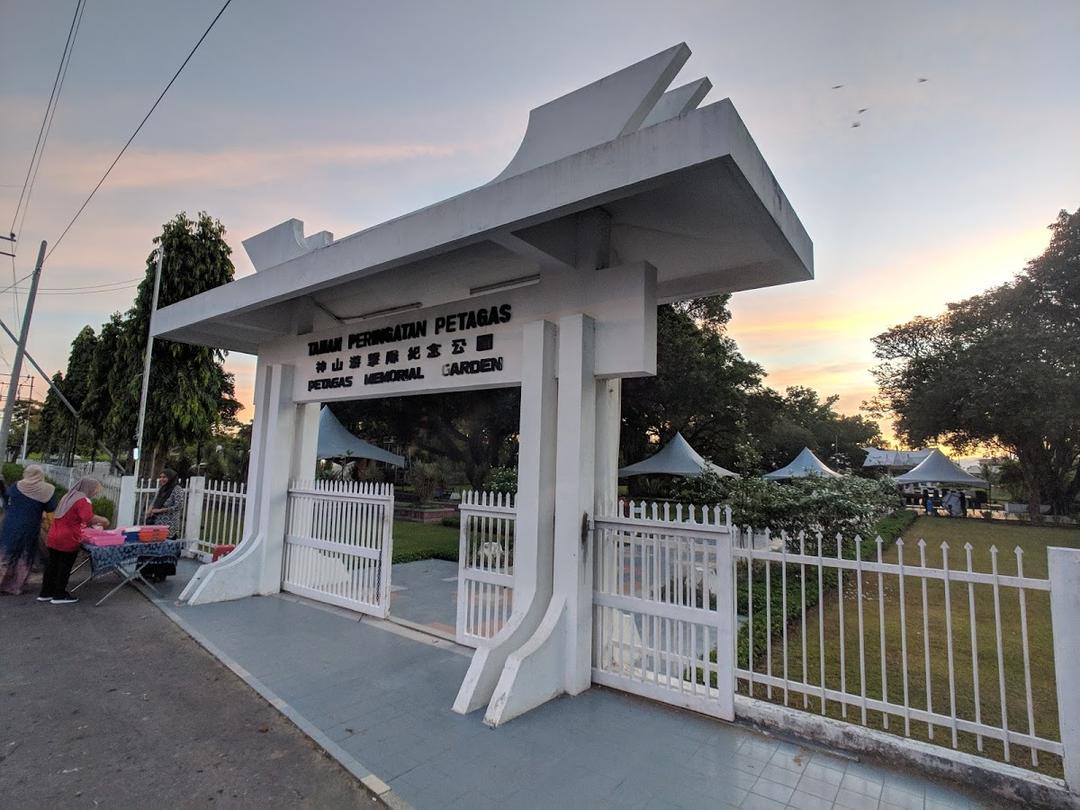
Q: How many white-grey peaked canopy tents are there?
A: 4